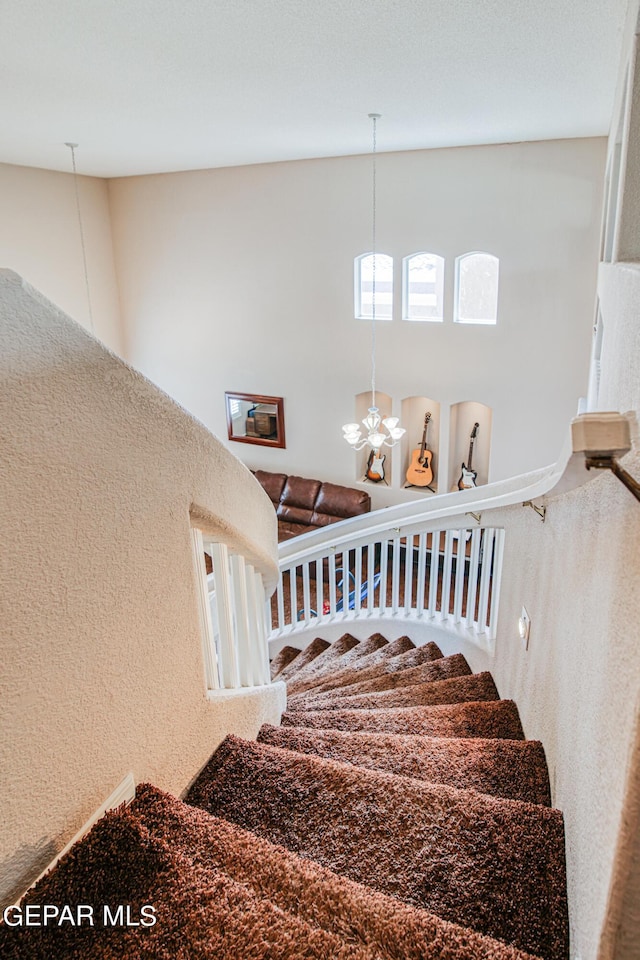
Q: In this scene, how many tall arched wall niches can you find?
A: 3